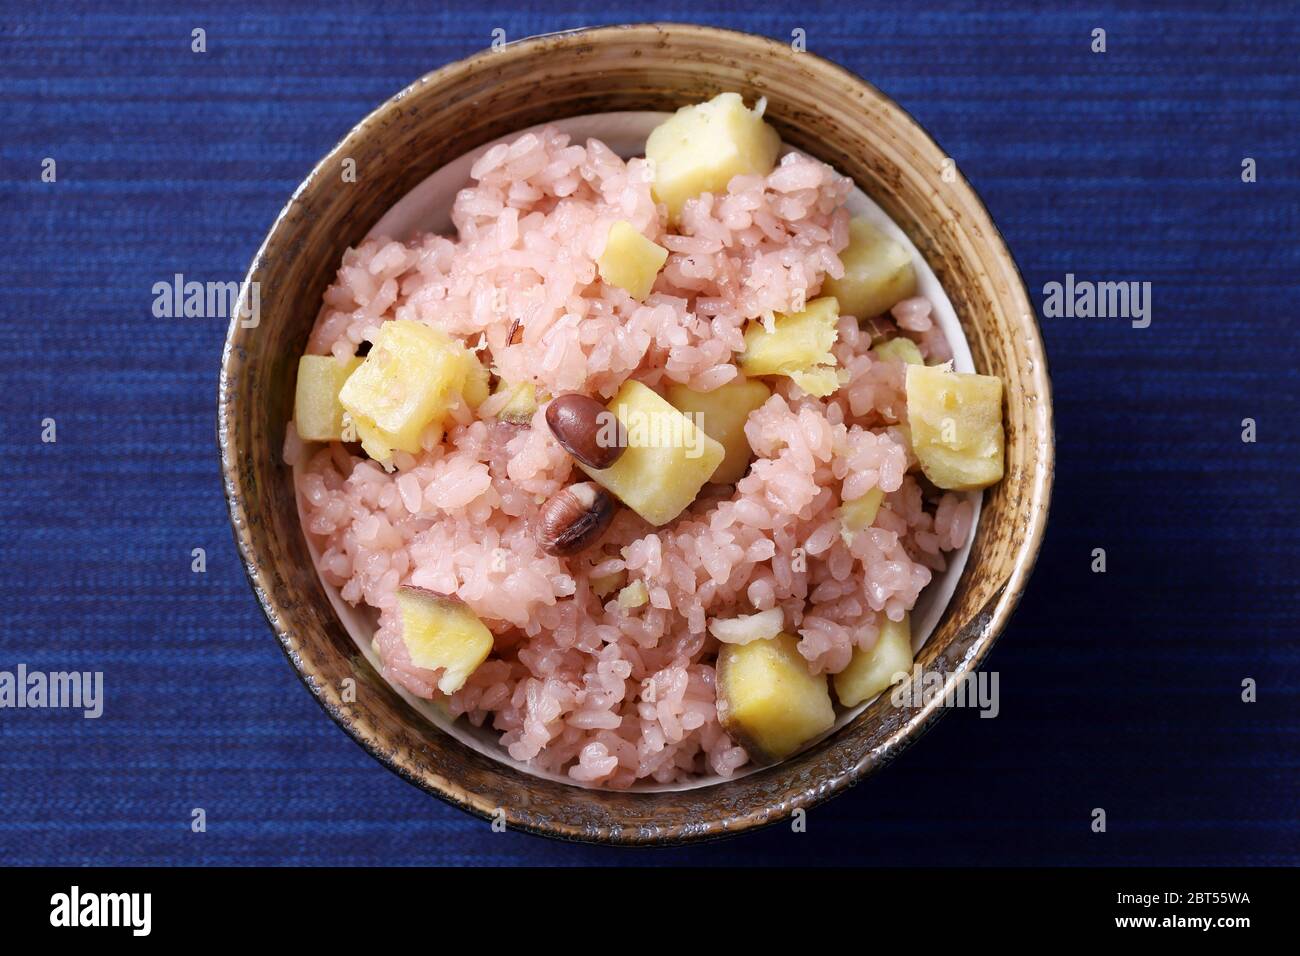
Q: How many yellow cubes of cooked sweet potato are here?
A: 12